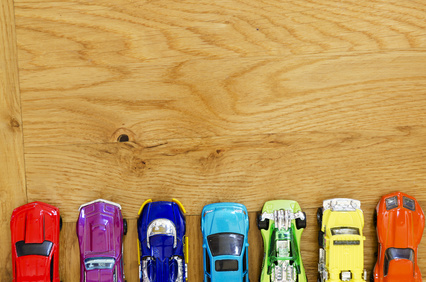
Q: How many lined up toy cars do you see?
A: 7